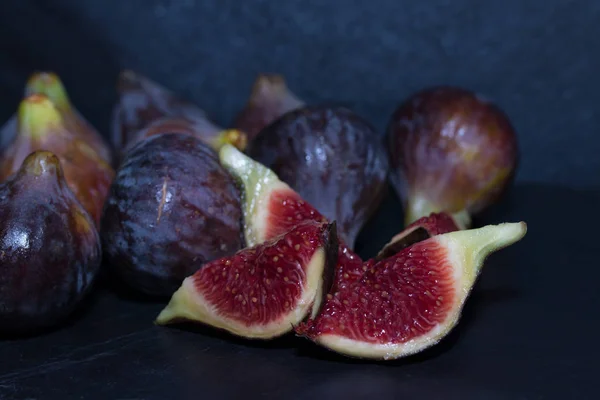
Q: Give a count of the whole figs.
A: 9